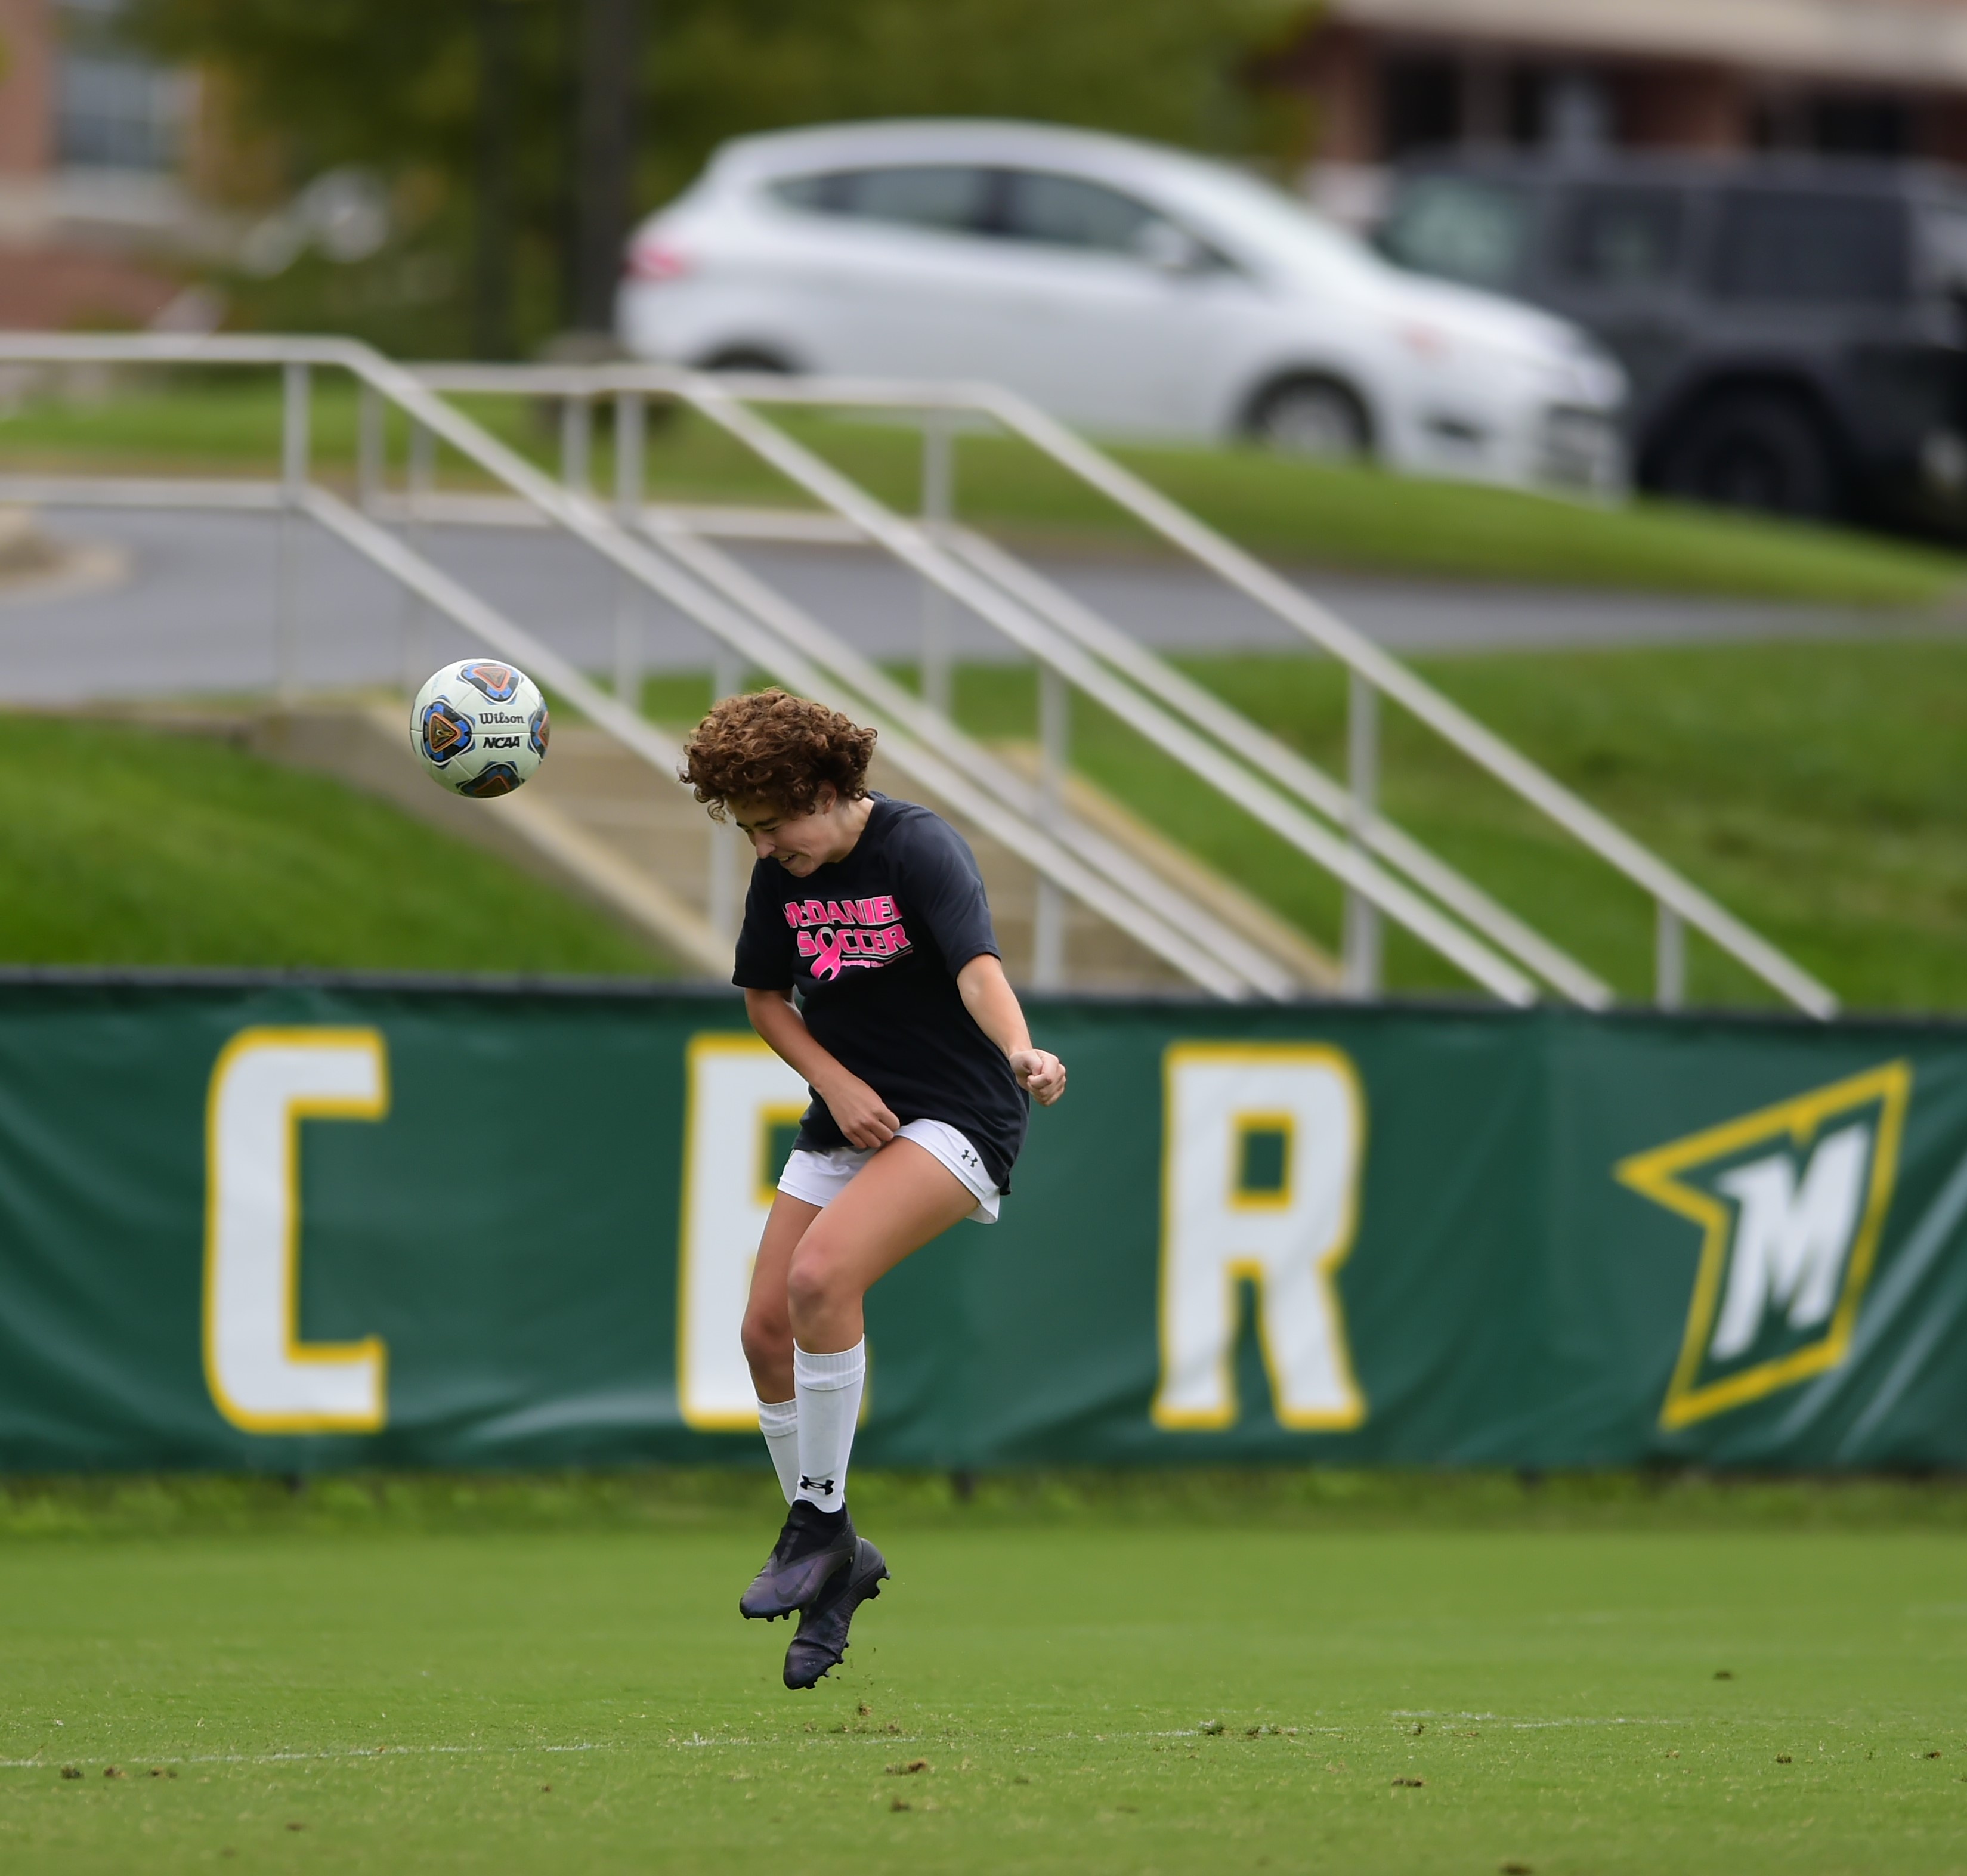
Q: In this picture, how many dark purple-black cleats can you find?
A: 2